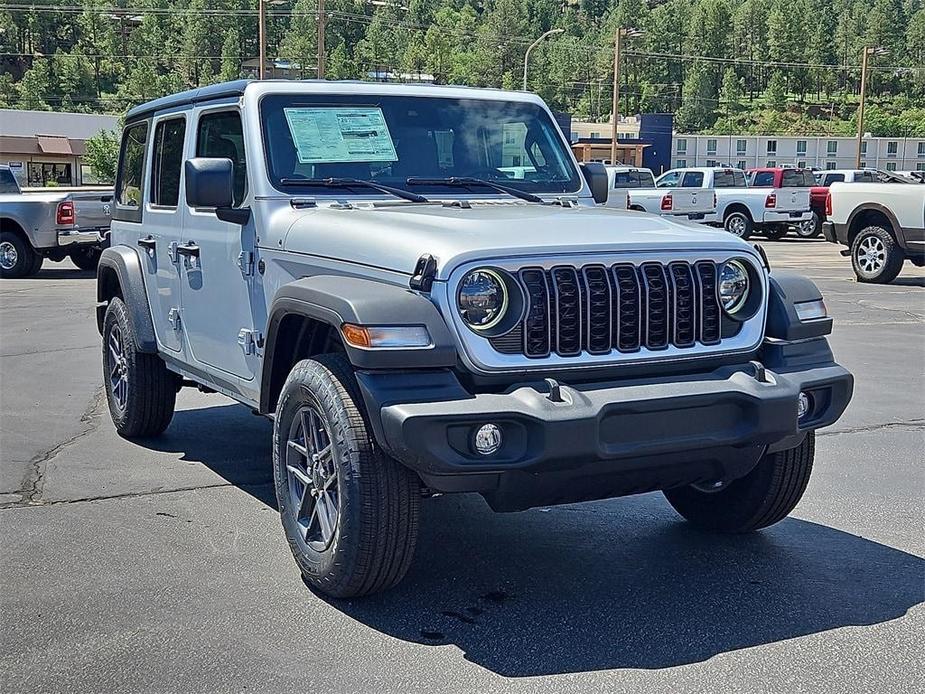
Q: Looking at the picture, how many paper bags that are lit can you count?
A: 0